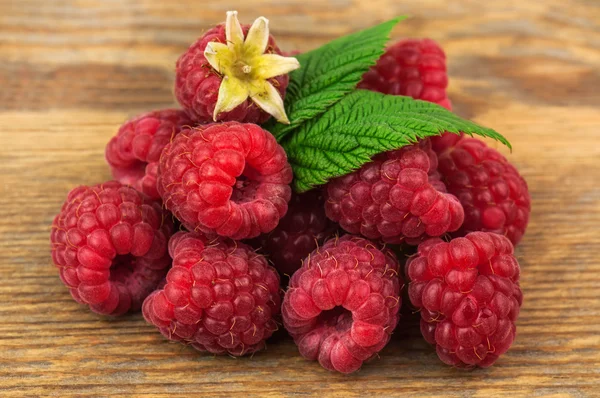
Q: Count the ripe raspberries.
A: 11